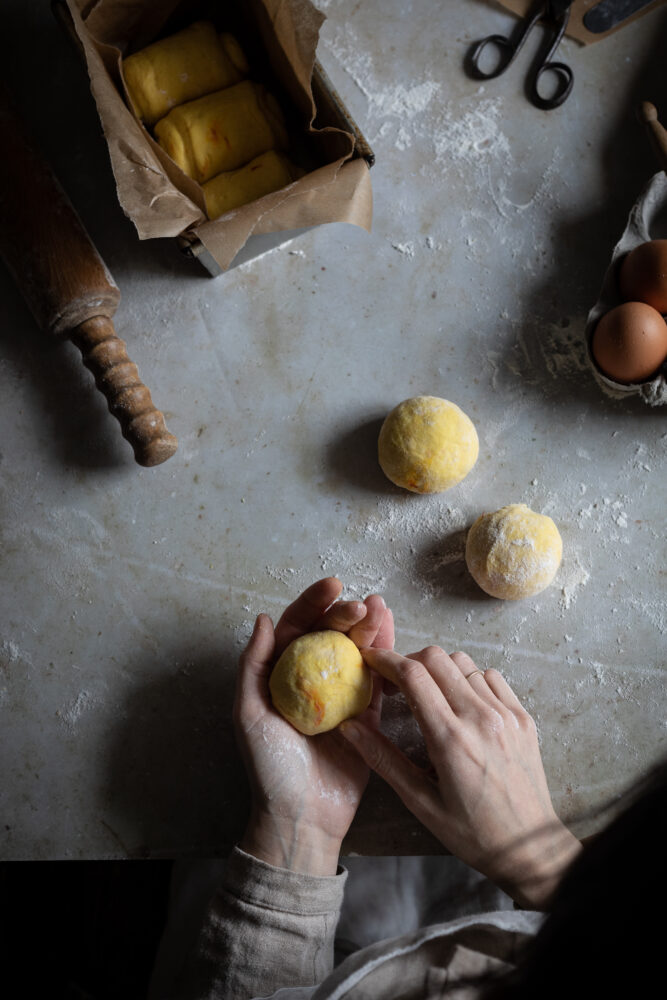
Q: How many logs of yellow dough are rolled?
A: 3